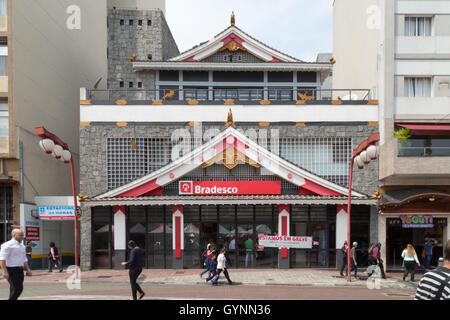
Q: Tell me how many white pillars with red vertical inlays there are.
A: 2